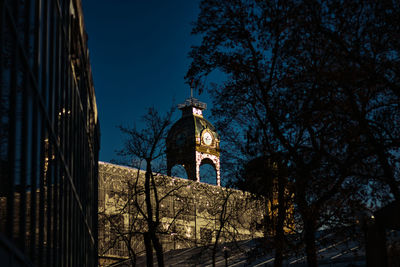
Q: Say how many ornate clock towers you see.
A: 1